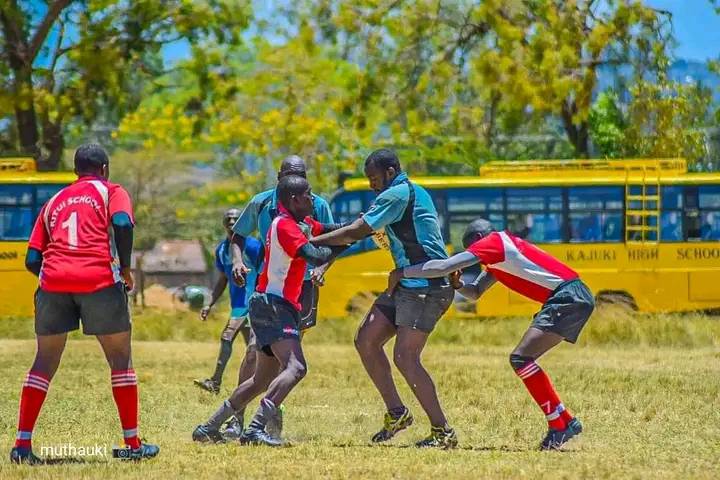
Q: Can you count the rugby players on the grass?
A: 6